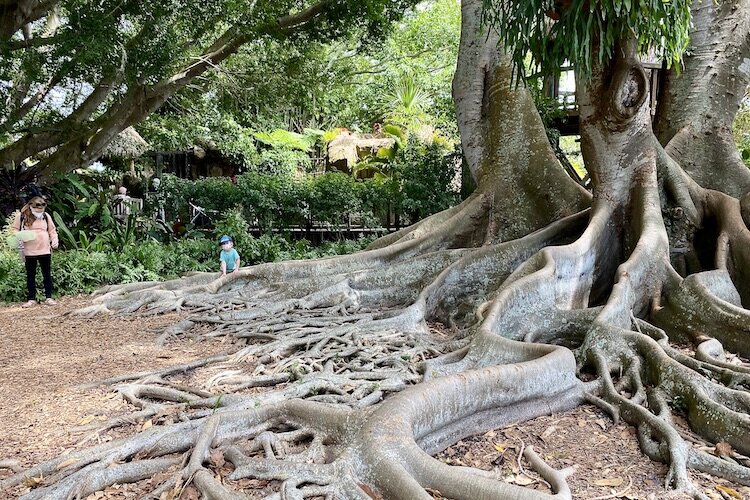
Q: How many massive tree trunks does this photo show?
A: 3